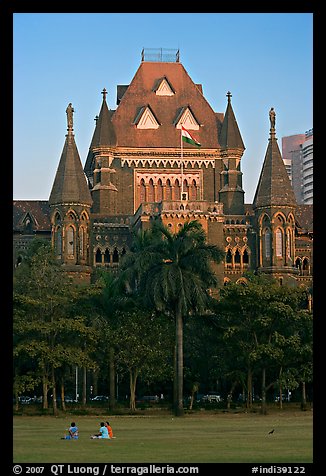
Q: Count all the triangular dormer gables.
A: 3